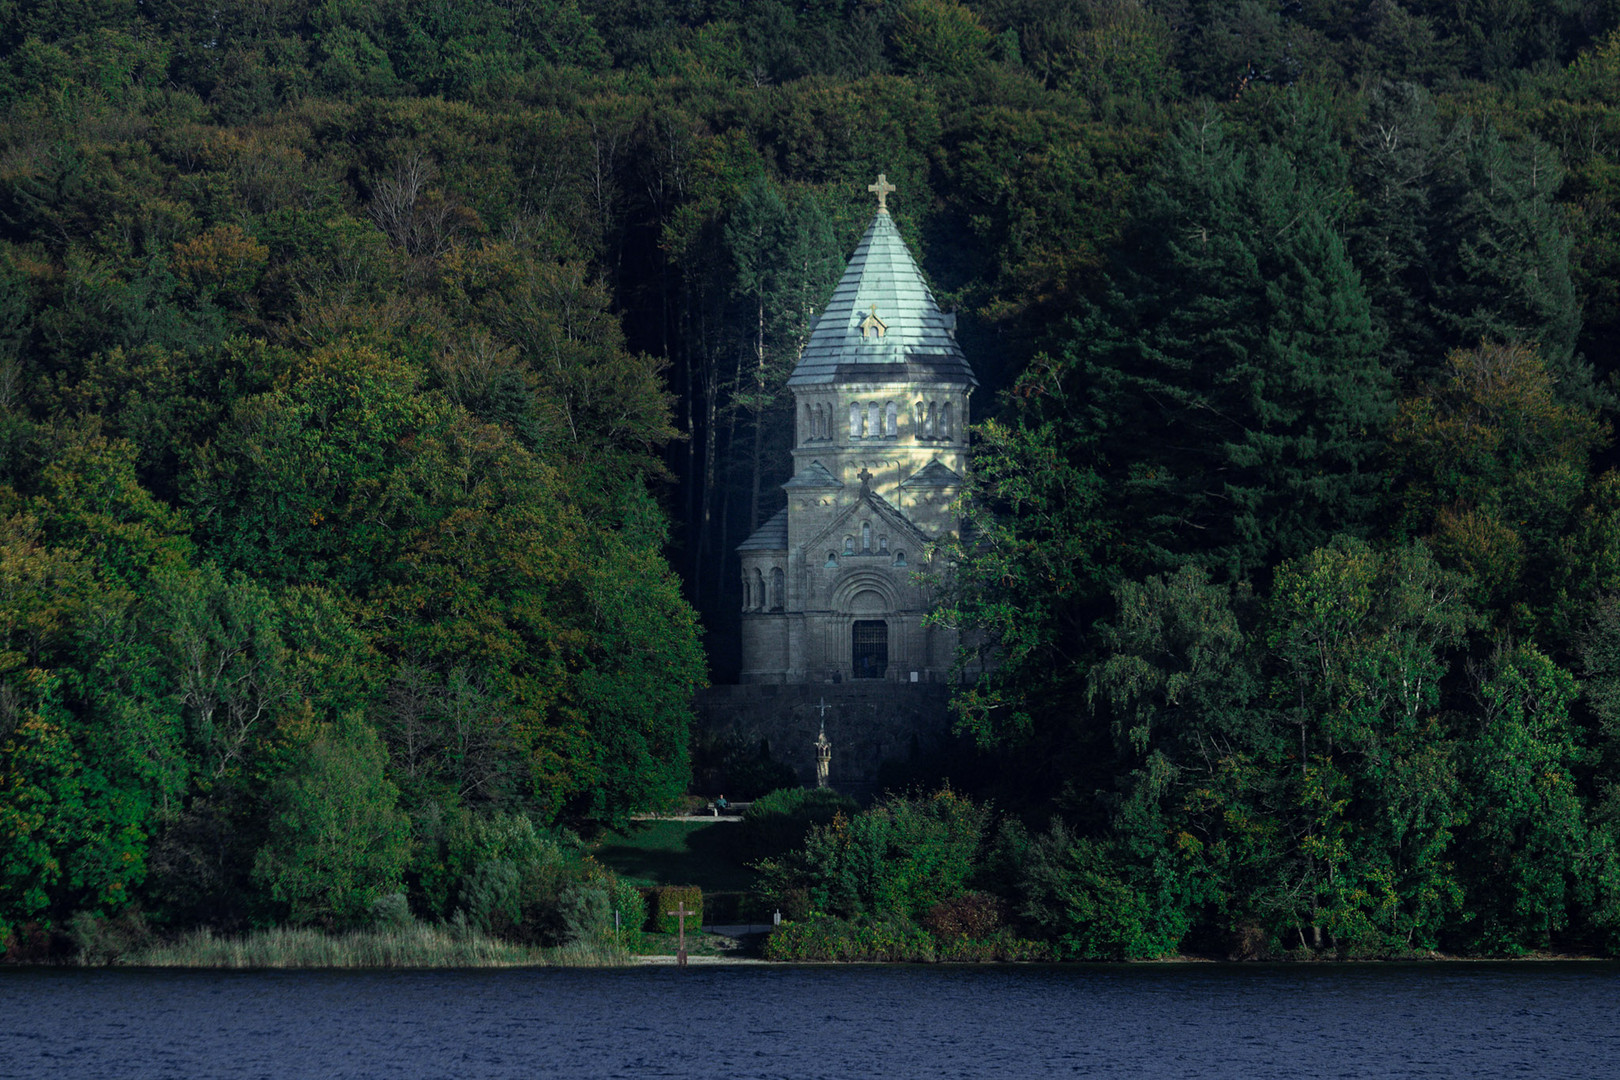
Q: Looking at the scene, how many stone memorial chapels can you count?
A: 1